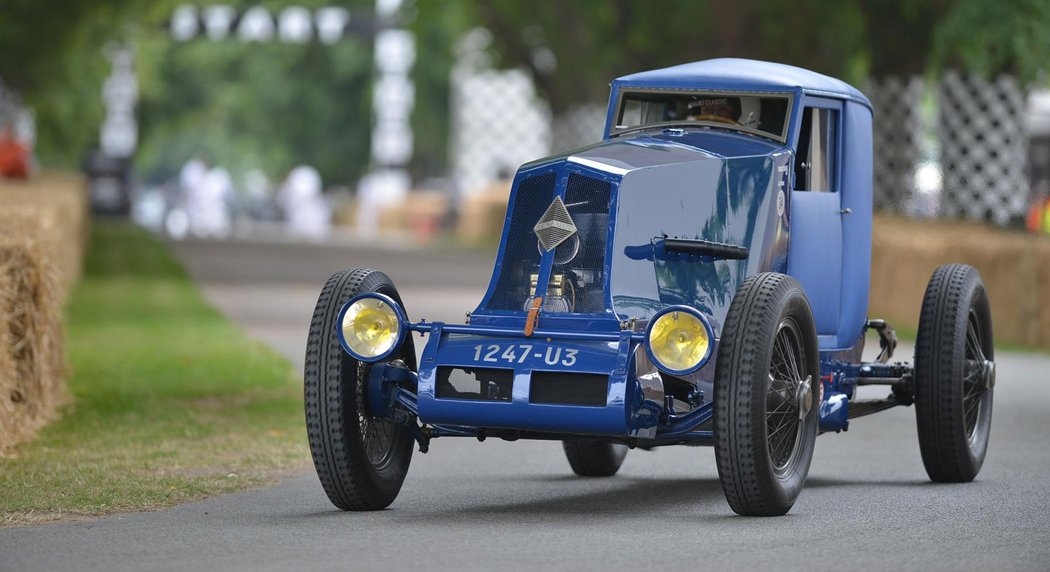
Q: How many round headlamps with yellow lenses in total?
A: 2